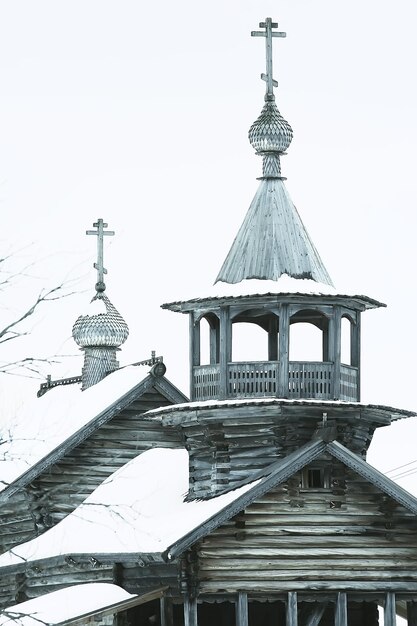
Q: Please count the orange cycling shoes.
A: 0